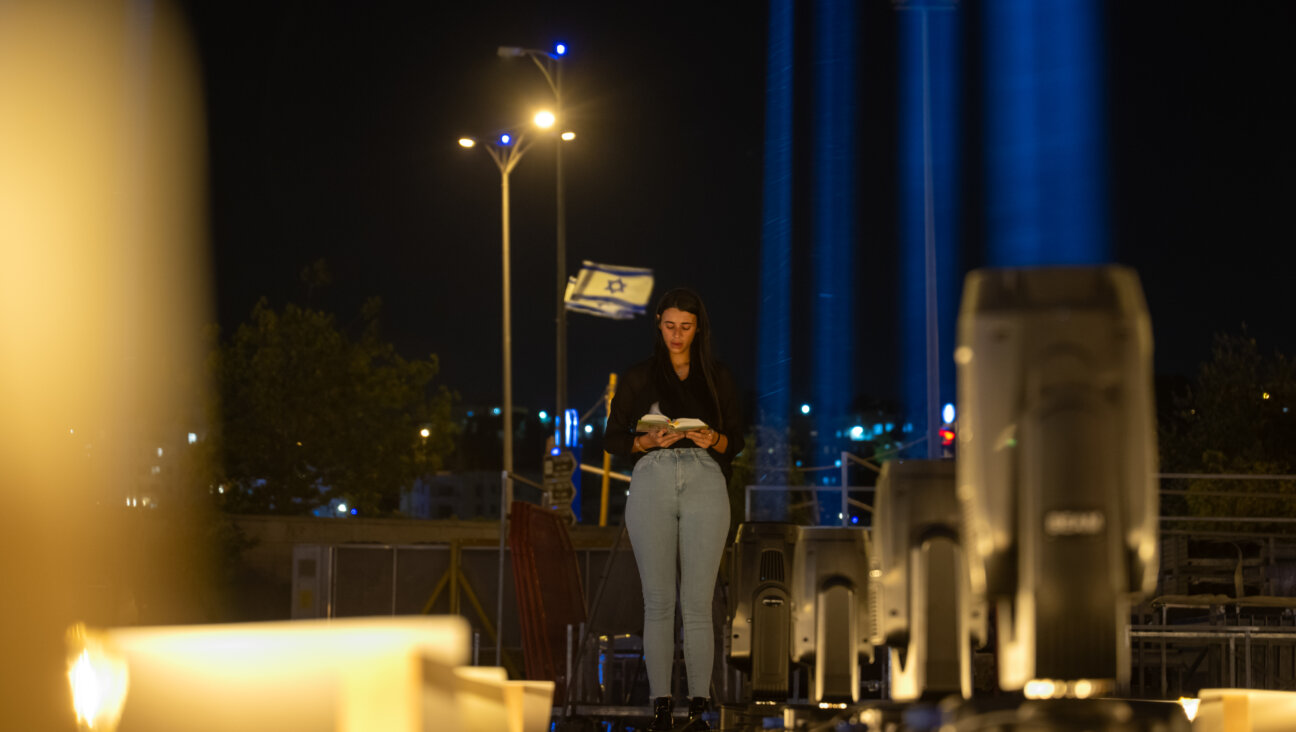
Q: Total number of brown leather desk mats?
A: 0